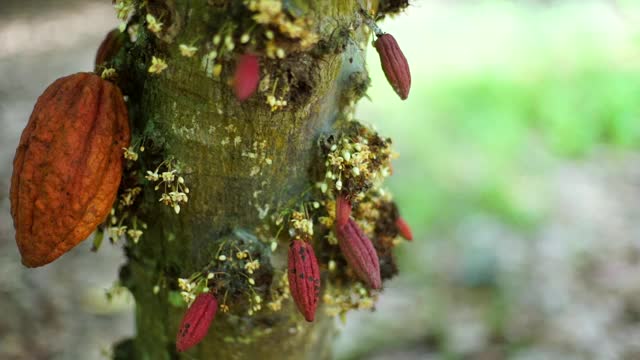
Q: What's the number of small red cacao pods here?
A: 7